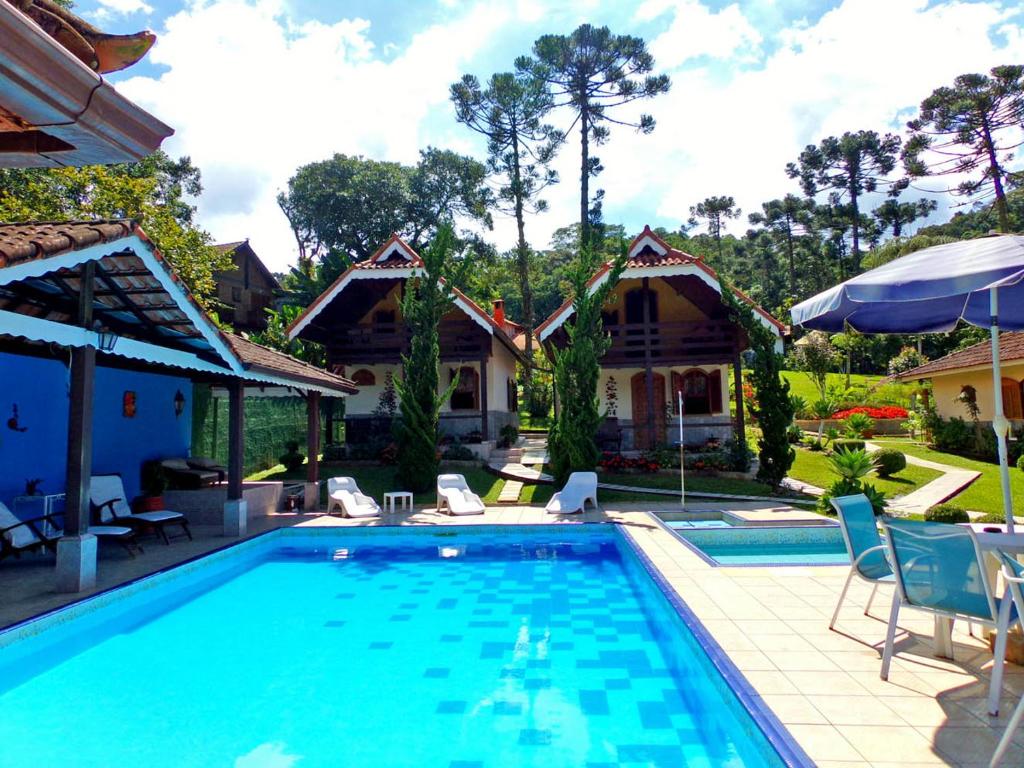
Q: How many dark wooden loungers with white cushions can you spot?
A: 2